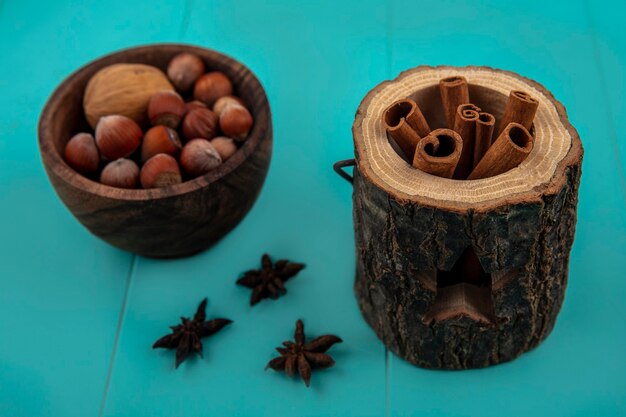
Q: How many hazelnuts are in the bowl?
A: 14